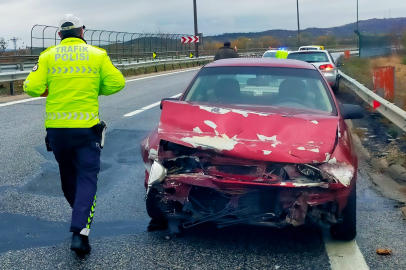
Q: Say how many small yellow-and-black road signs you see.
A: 2